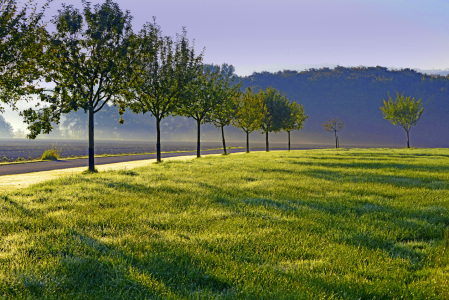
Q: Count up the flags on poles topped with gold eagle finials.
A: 0